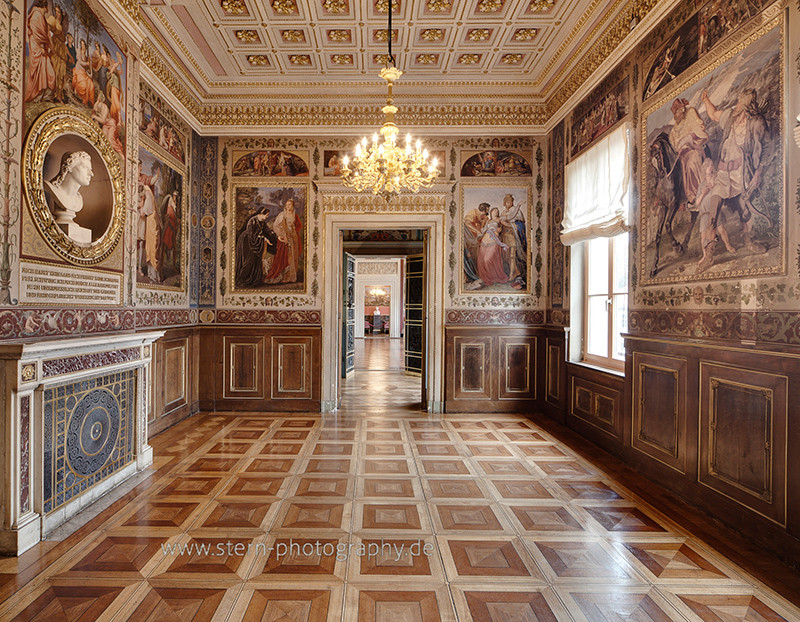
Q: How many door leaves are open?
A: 2